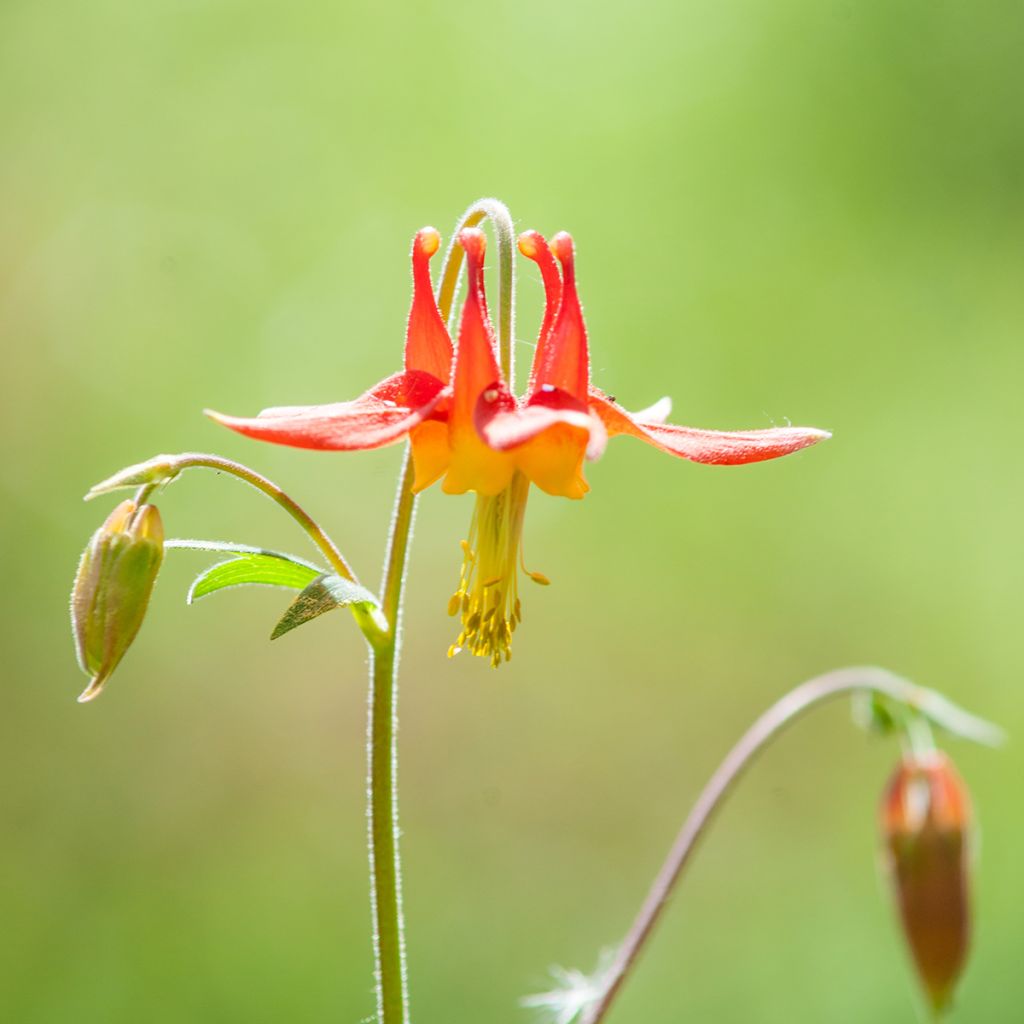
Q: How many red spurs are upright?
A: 4